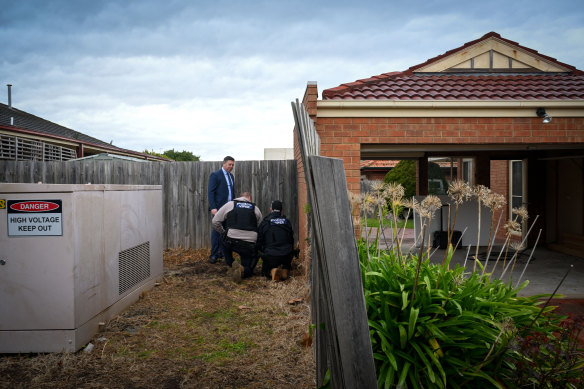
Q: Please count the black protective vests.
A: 2